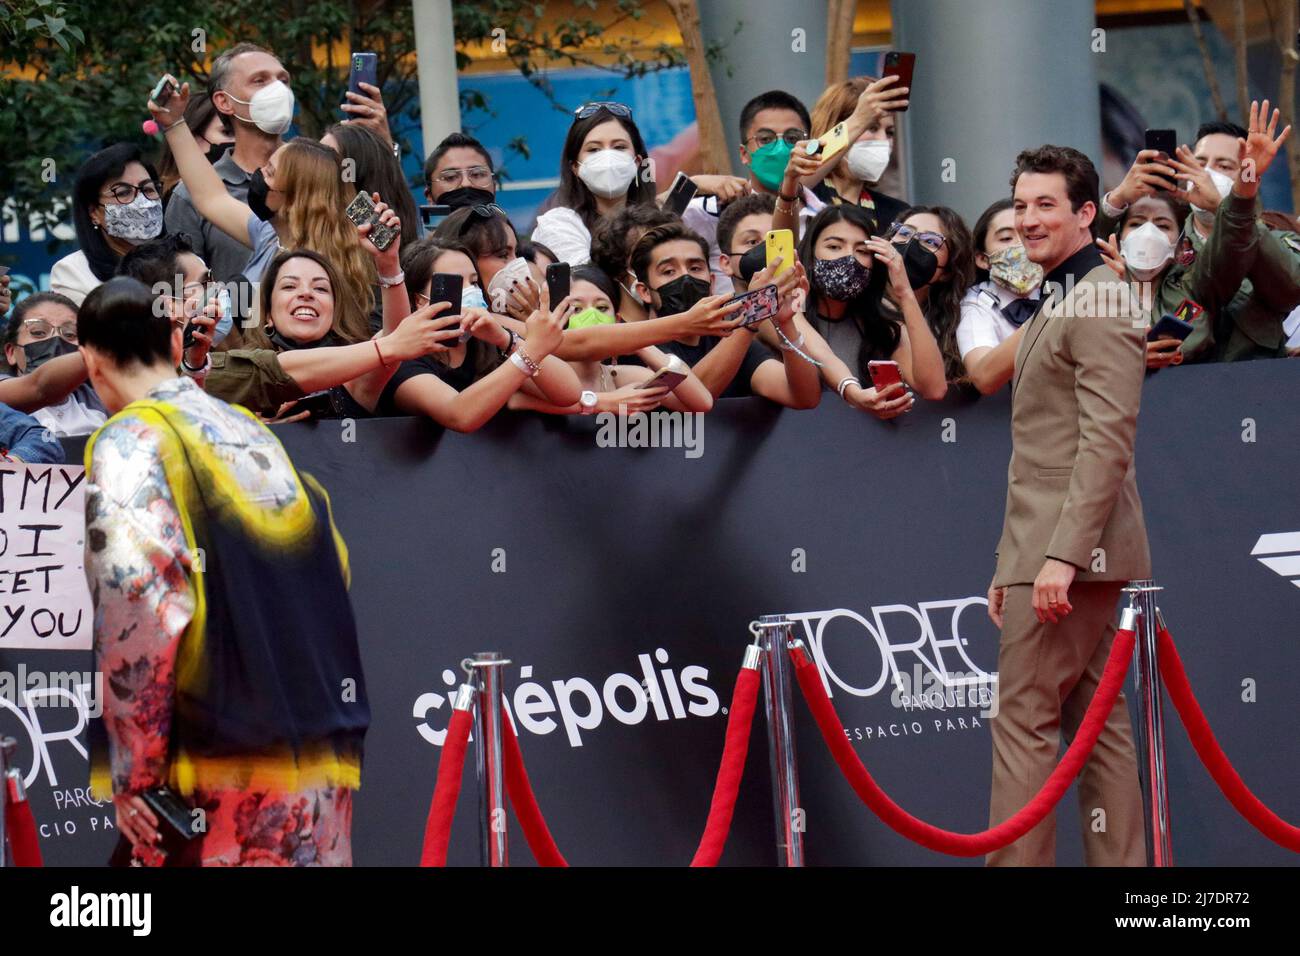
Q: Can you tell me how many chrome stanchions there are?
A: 4